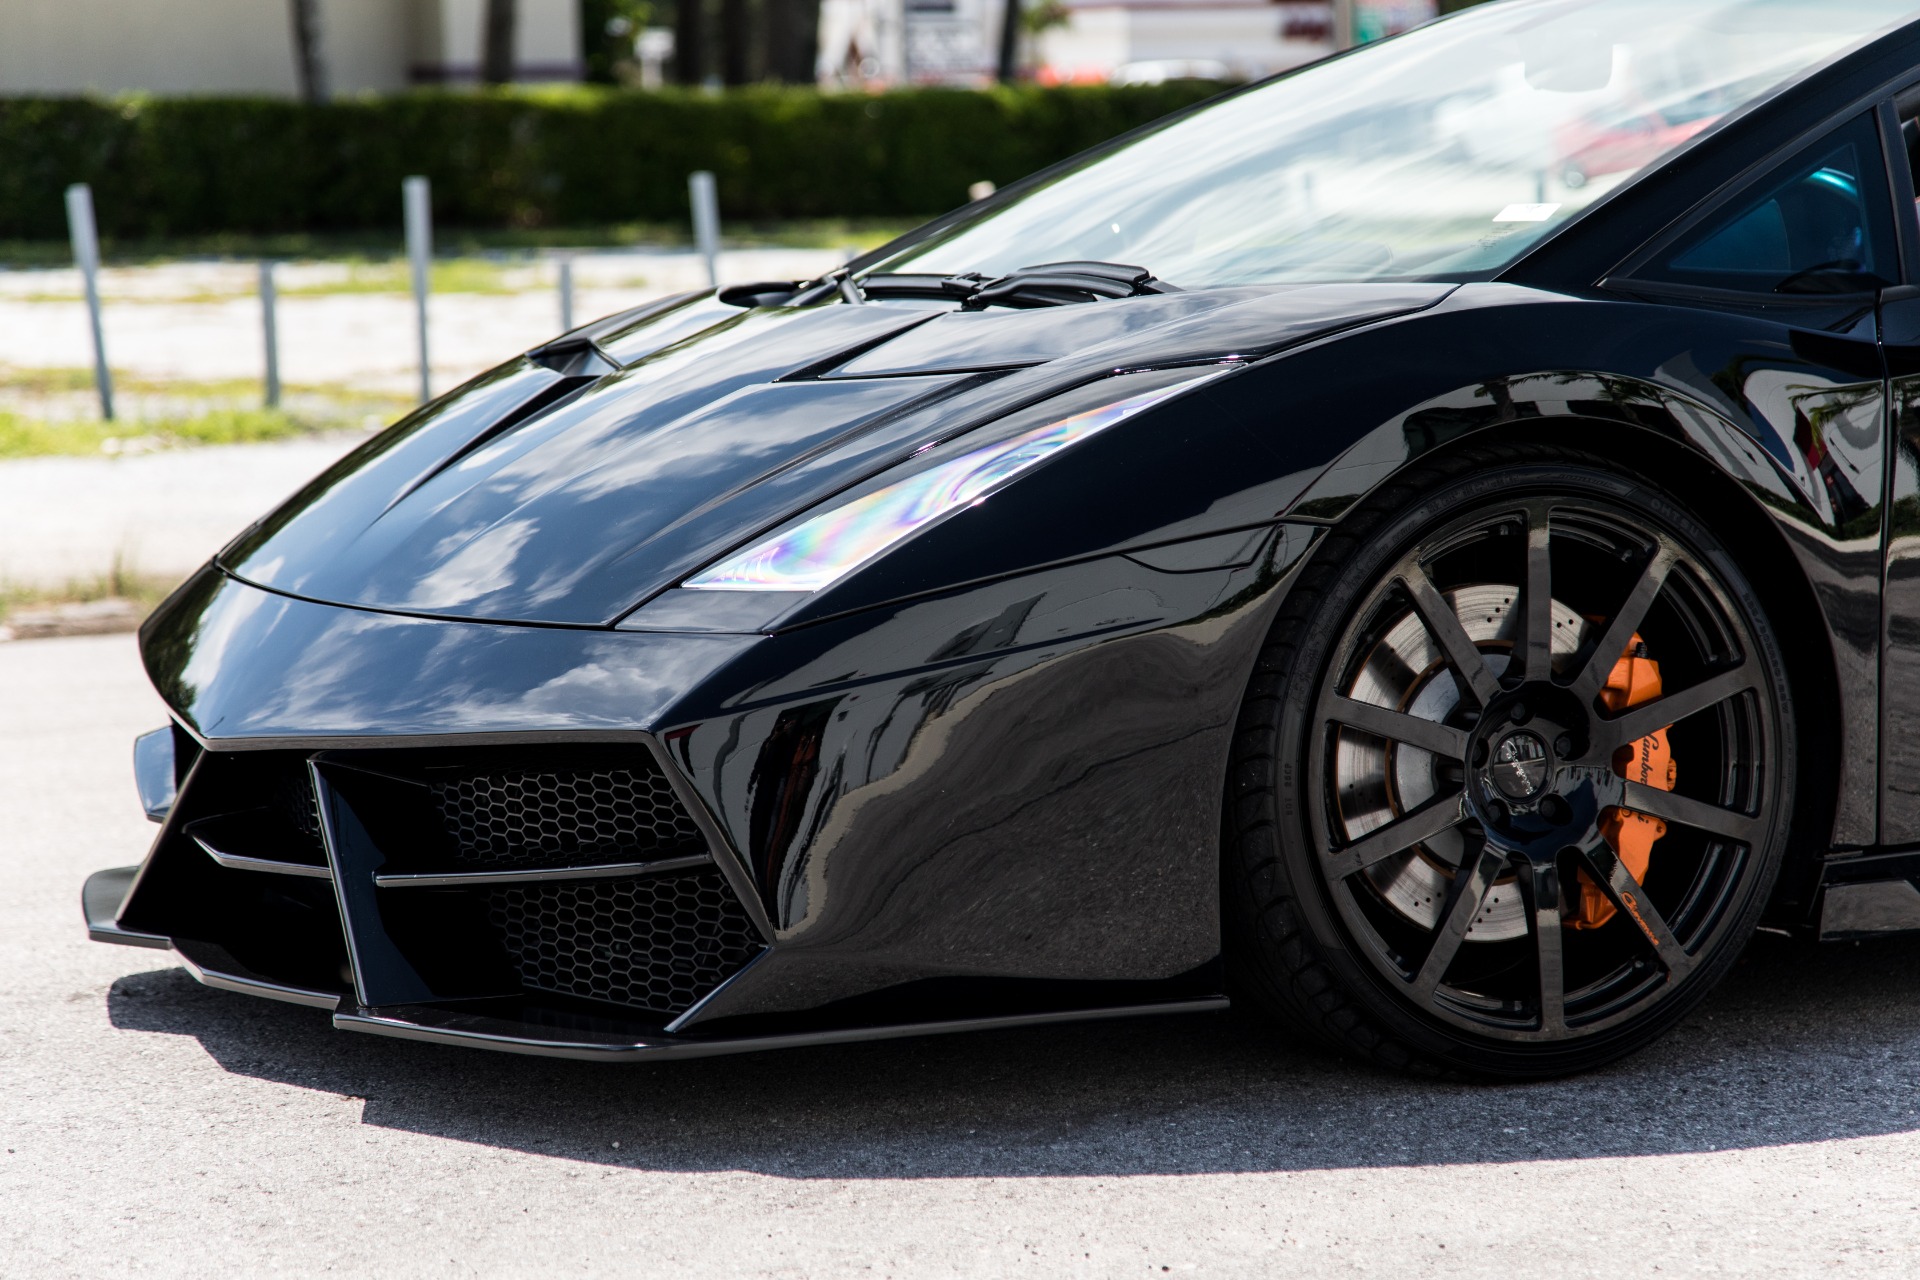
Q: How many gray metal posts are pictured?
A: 5